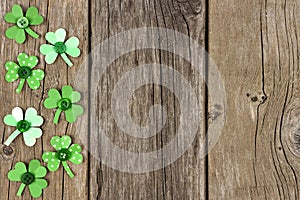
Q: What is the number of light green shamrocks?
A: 2